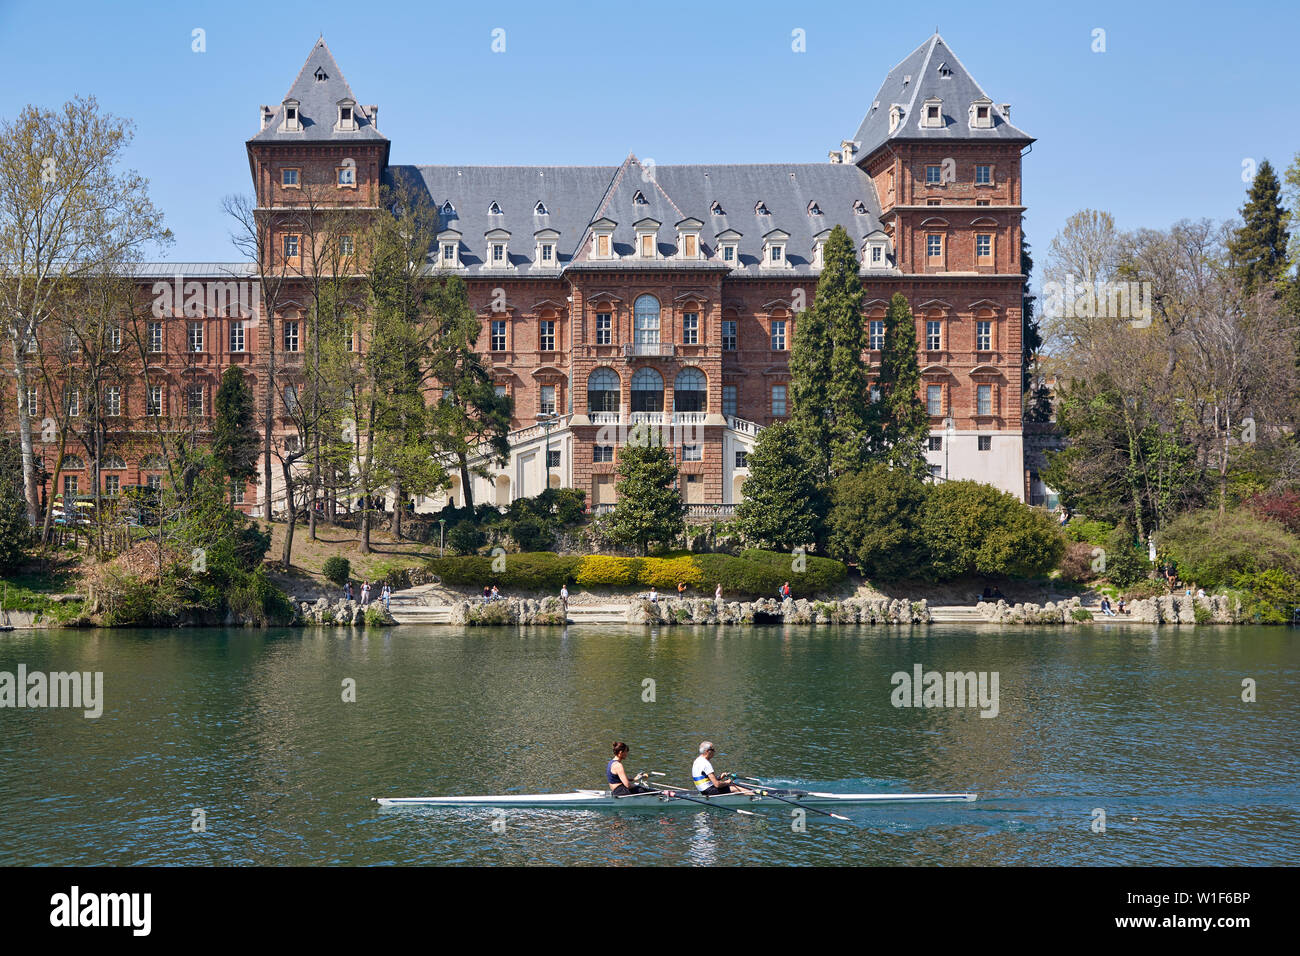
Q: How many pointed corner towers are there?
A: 2